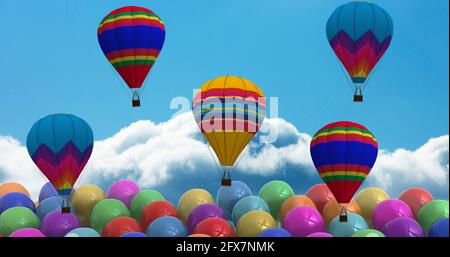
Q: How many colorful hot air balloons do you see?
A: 5